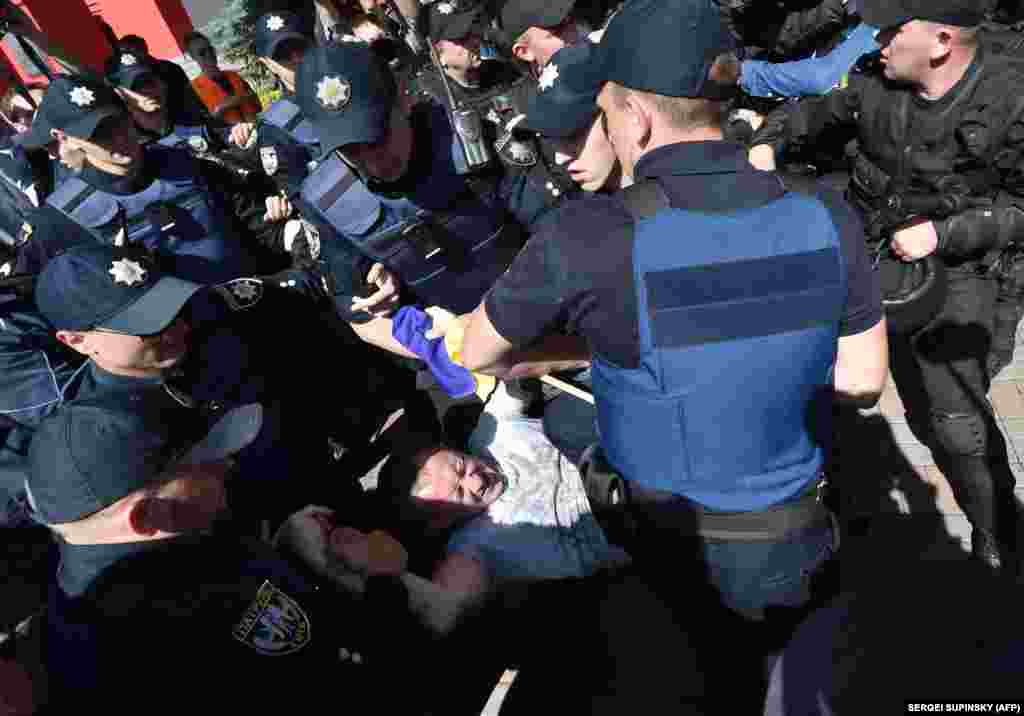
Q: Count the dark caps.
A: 11